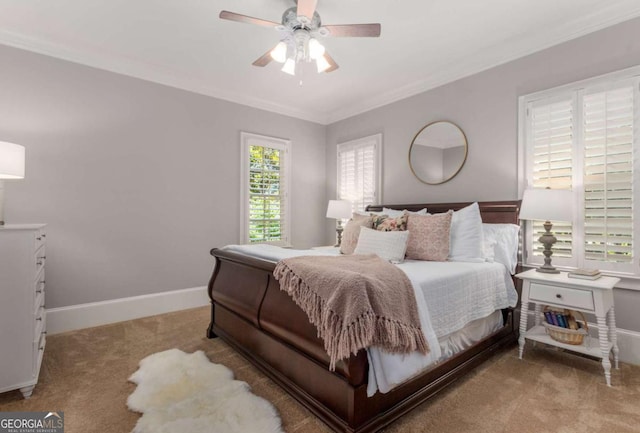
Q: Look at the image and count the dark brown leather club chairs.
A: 0